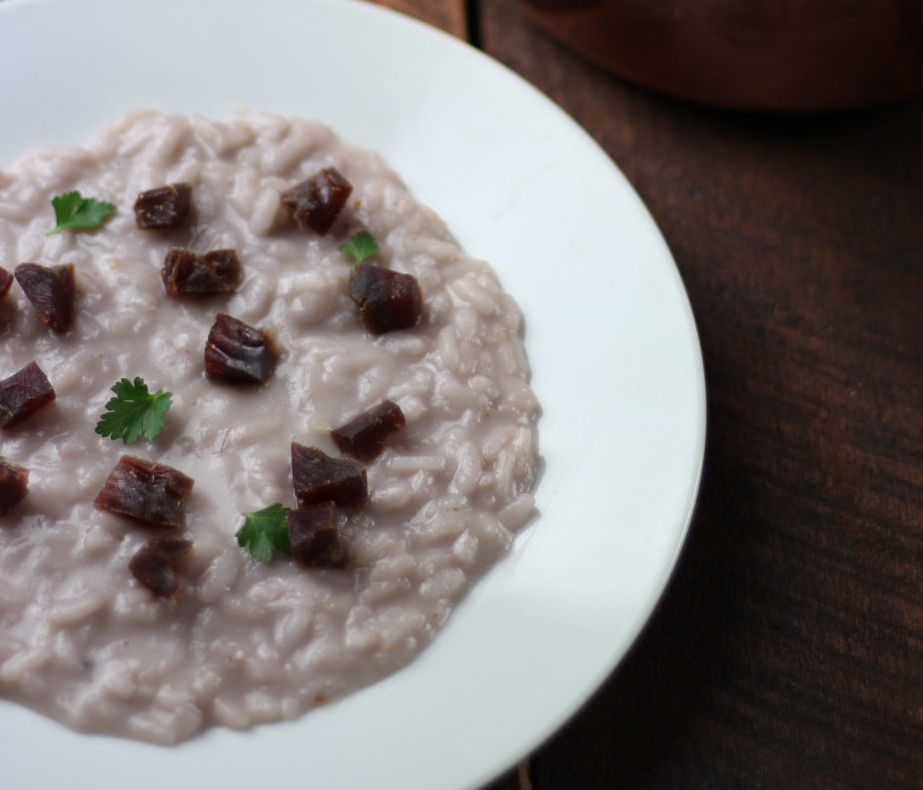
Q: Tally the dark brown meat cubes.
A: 14